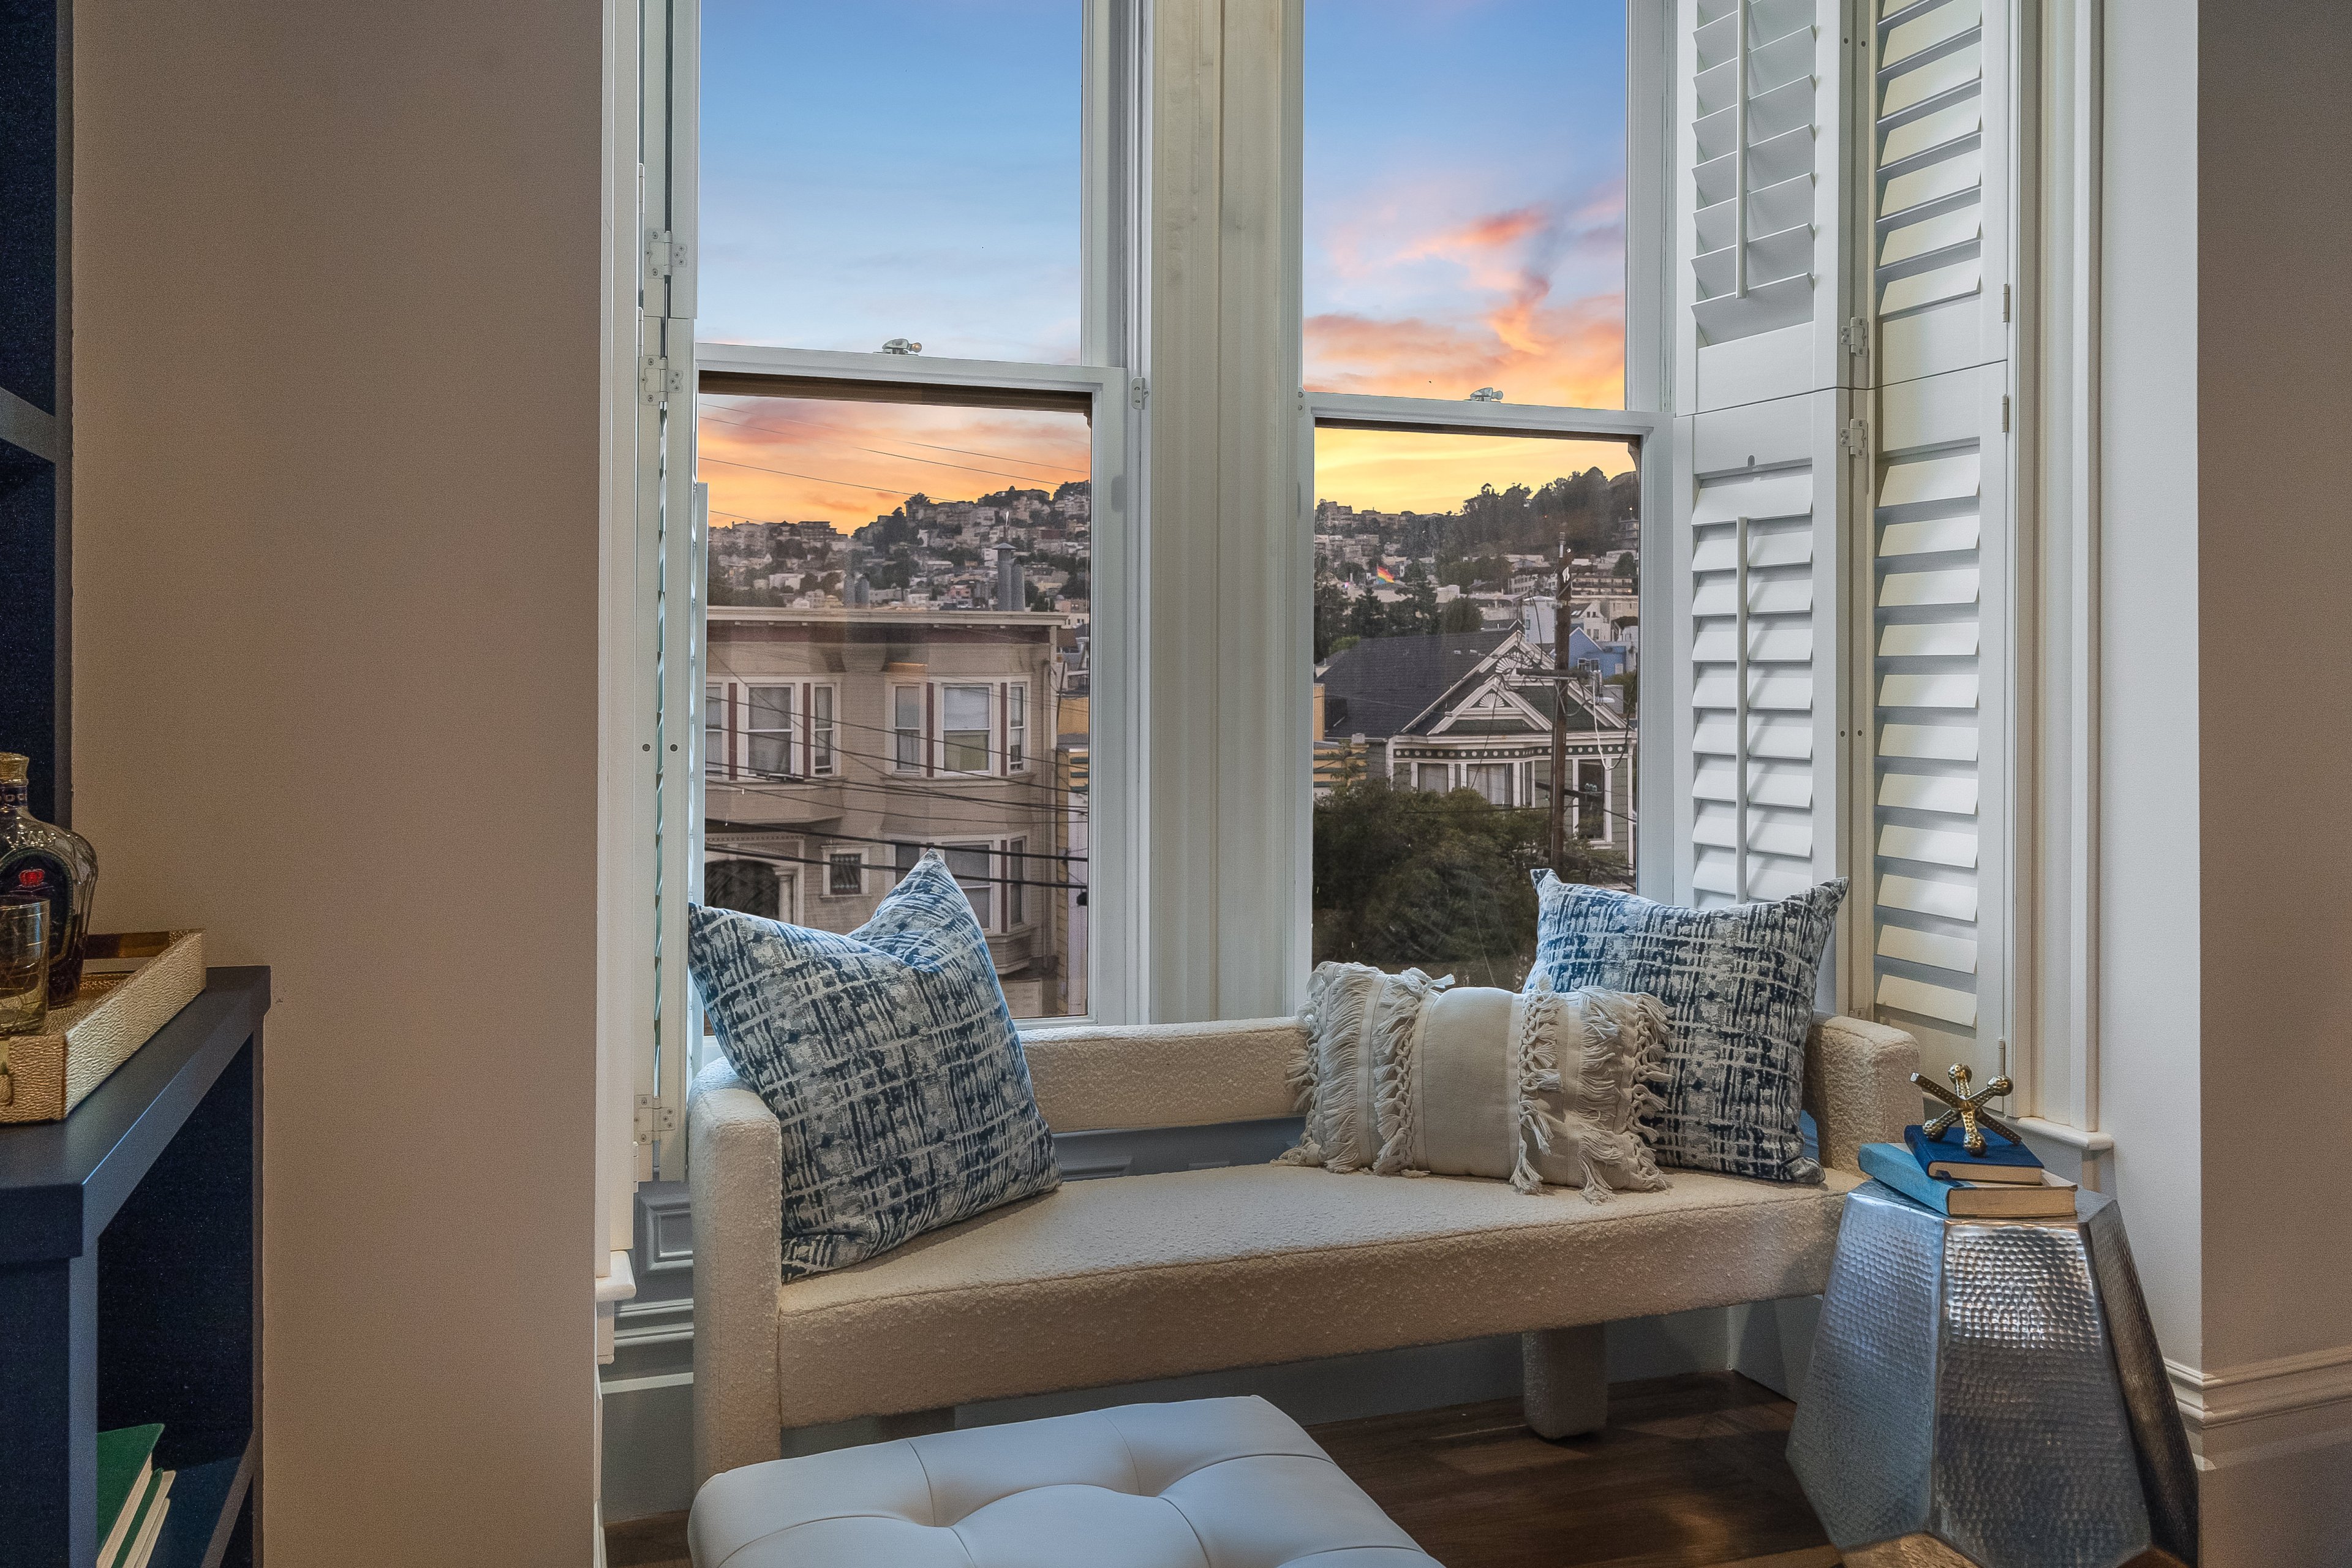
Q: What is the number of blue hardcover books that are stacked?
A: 2